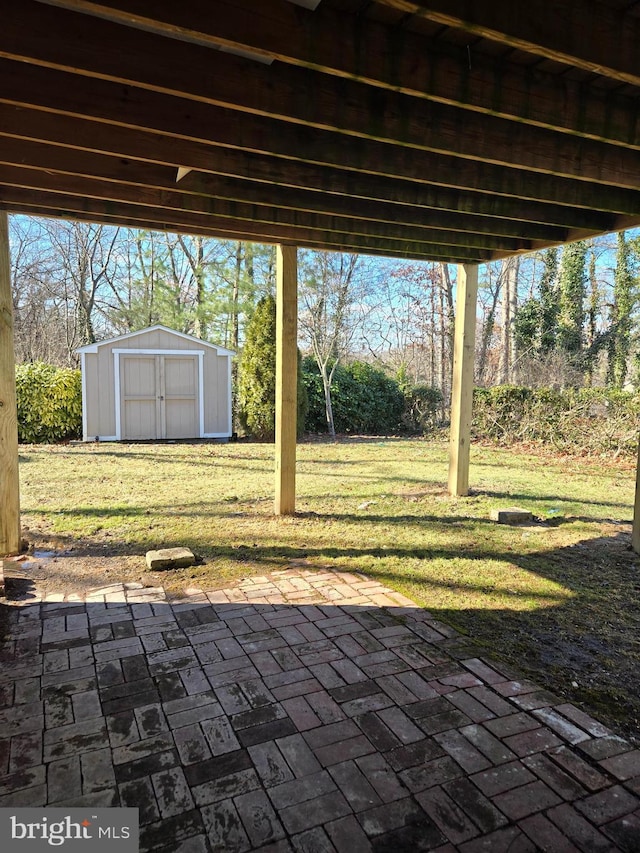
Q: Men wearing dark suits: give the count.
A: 0